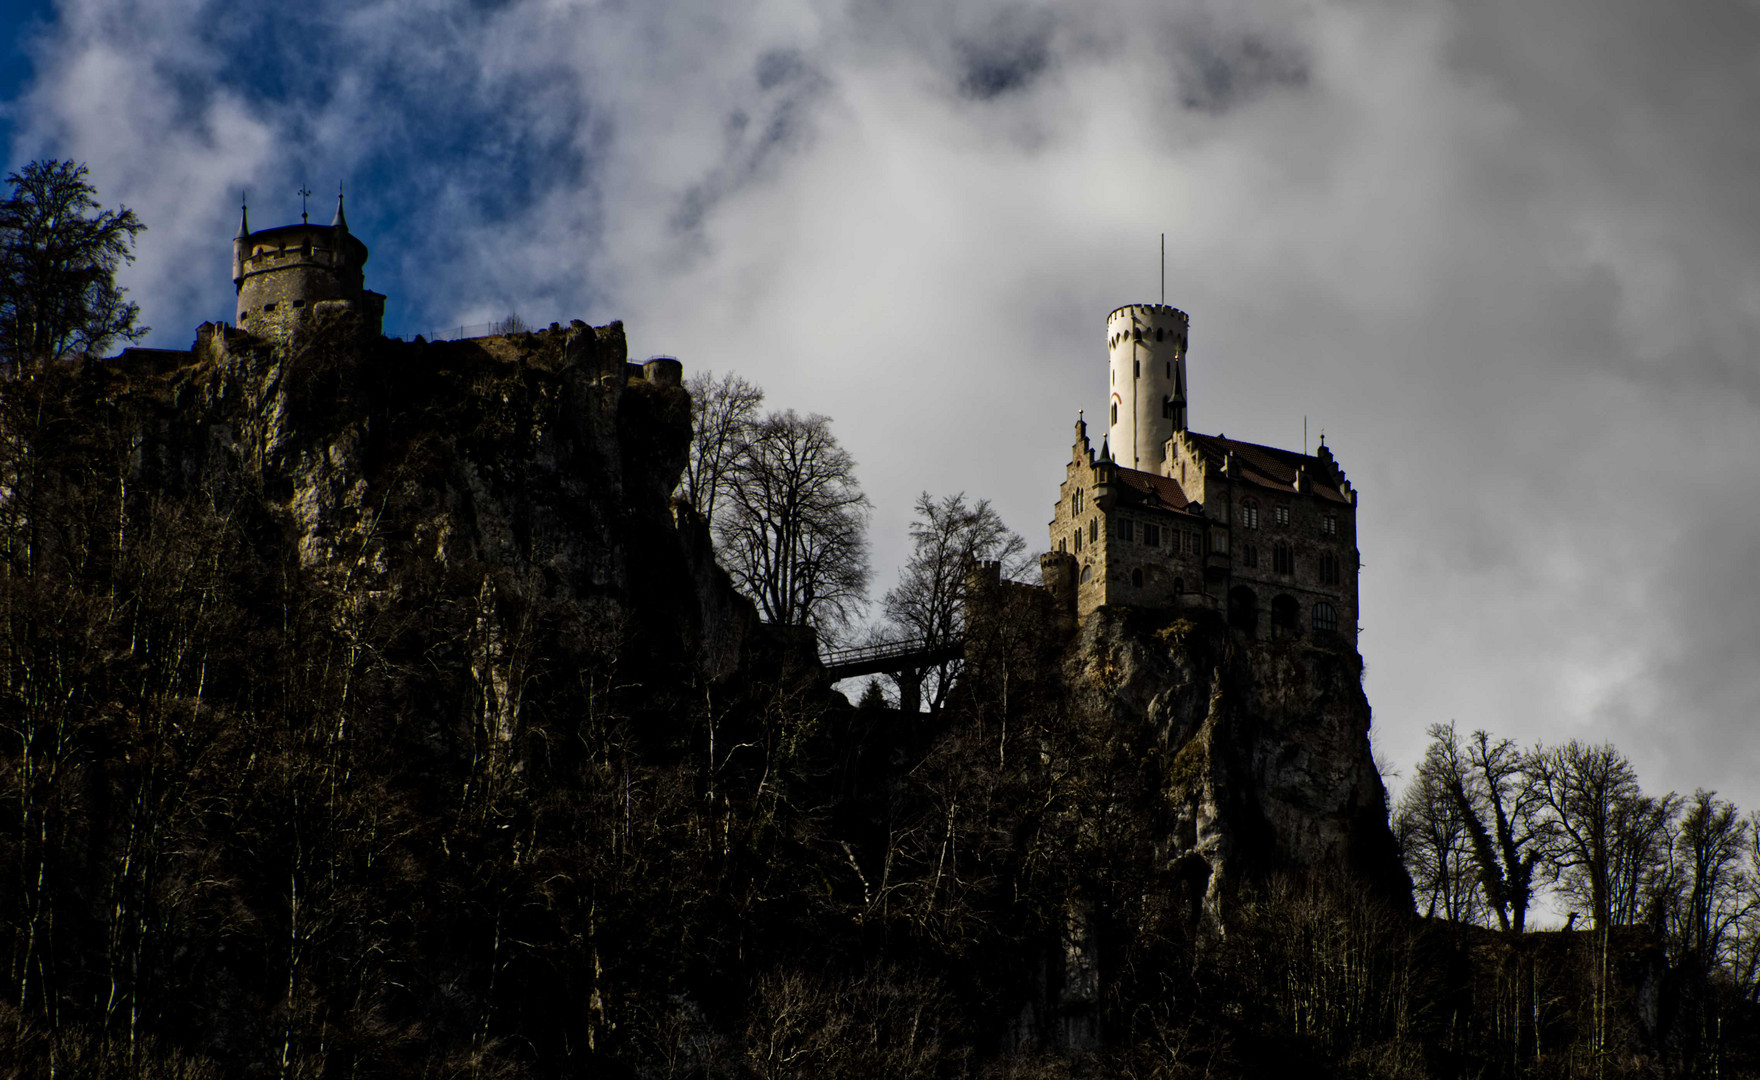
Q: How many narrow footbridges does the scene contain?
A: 1